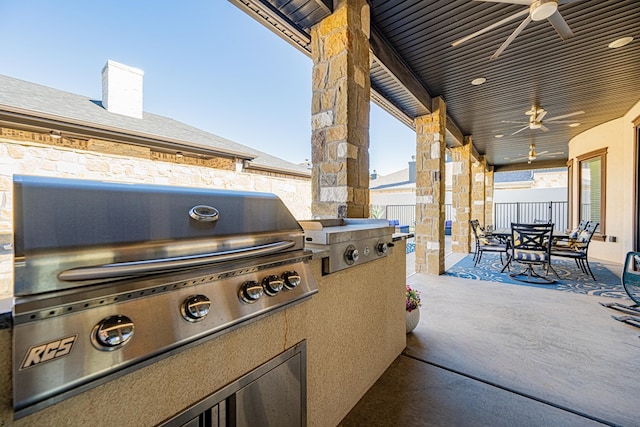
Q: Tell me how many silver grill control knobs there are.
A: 7